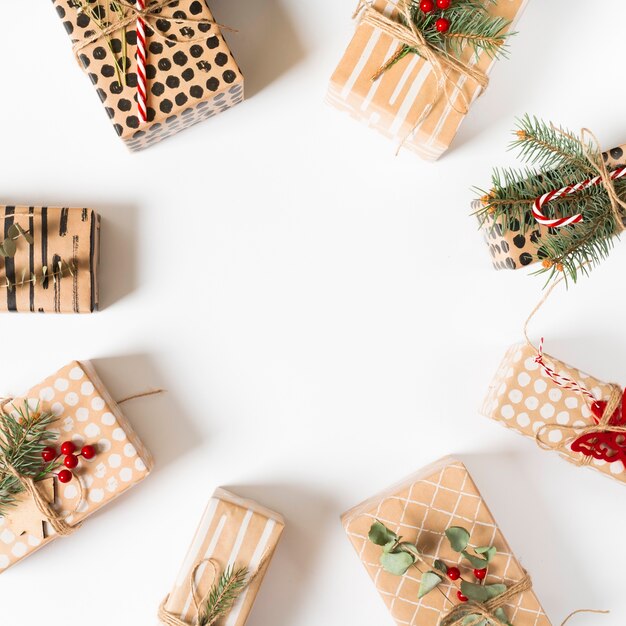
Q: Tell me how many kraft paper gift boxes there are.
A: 8